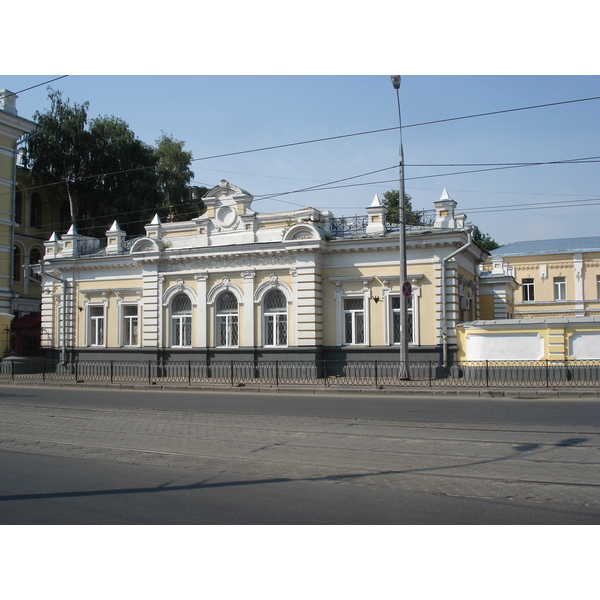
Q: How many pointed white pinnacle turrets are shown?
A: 6